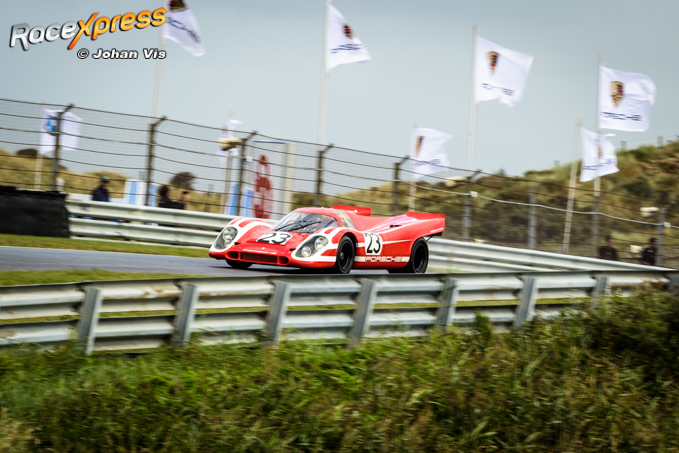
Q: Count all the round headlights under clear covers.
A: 4